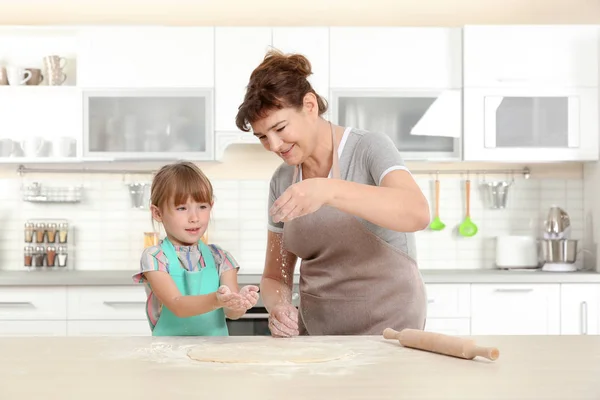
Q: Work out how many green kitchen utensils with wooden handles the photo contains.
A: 2